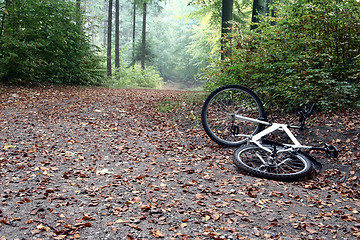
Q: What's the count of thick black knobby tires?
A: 2